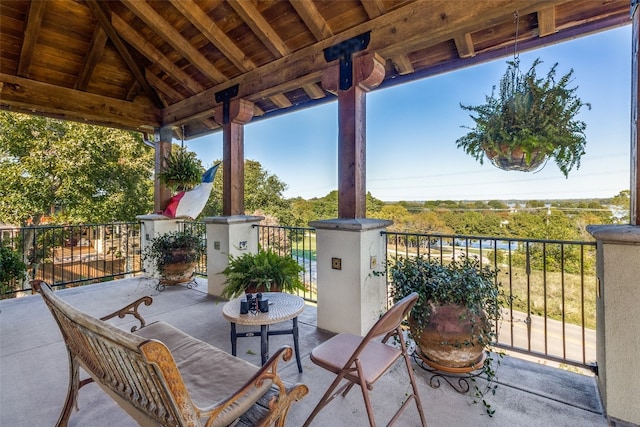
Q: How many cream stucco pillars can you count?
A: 4